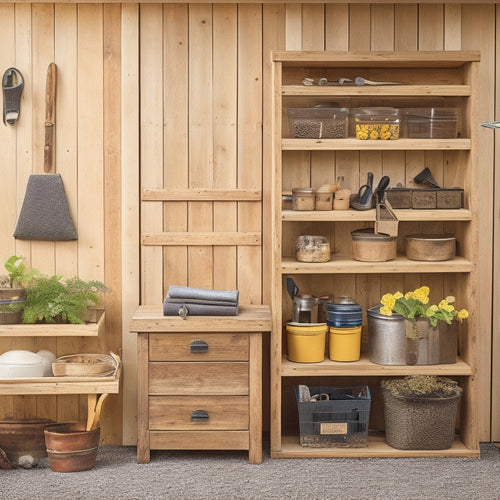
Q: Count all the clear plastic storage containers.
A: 3